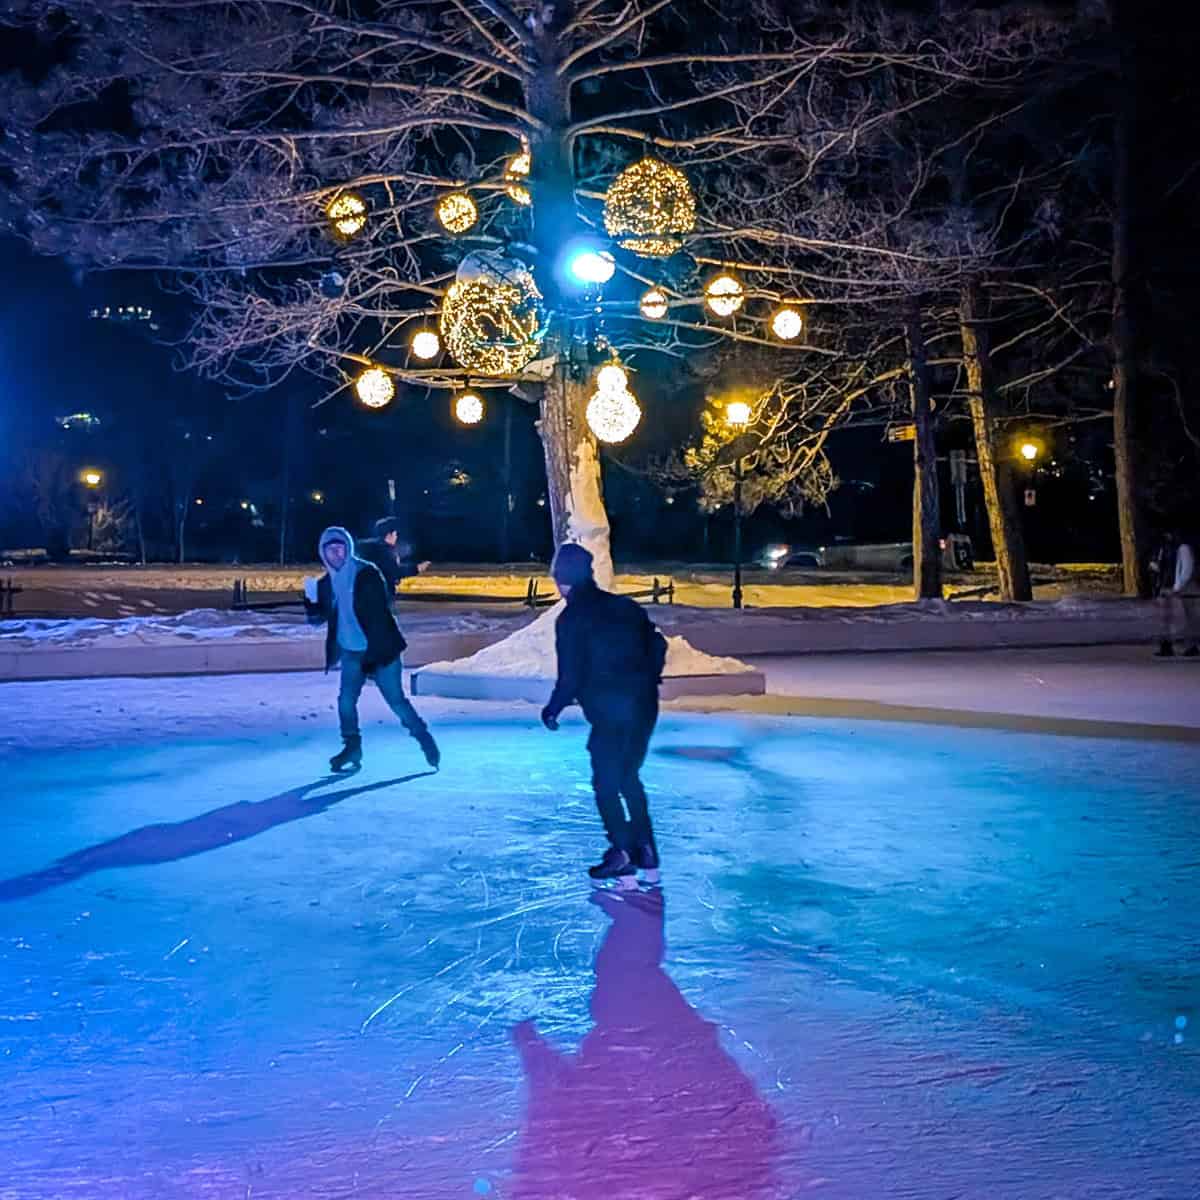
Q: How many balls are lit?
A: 13